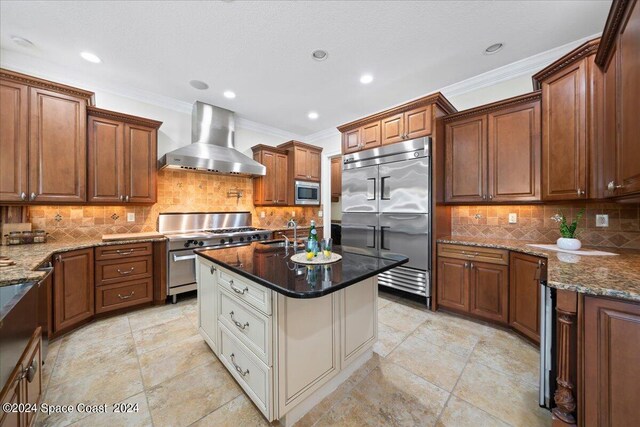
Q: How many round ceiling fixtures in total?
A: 8